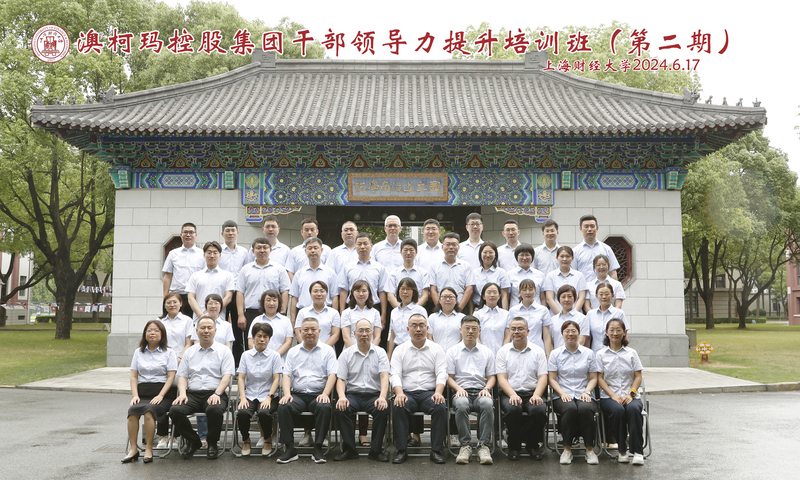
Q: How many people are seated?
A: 10